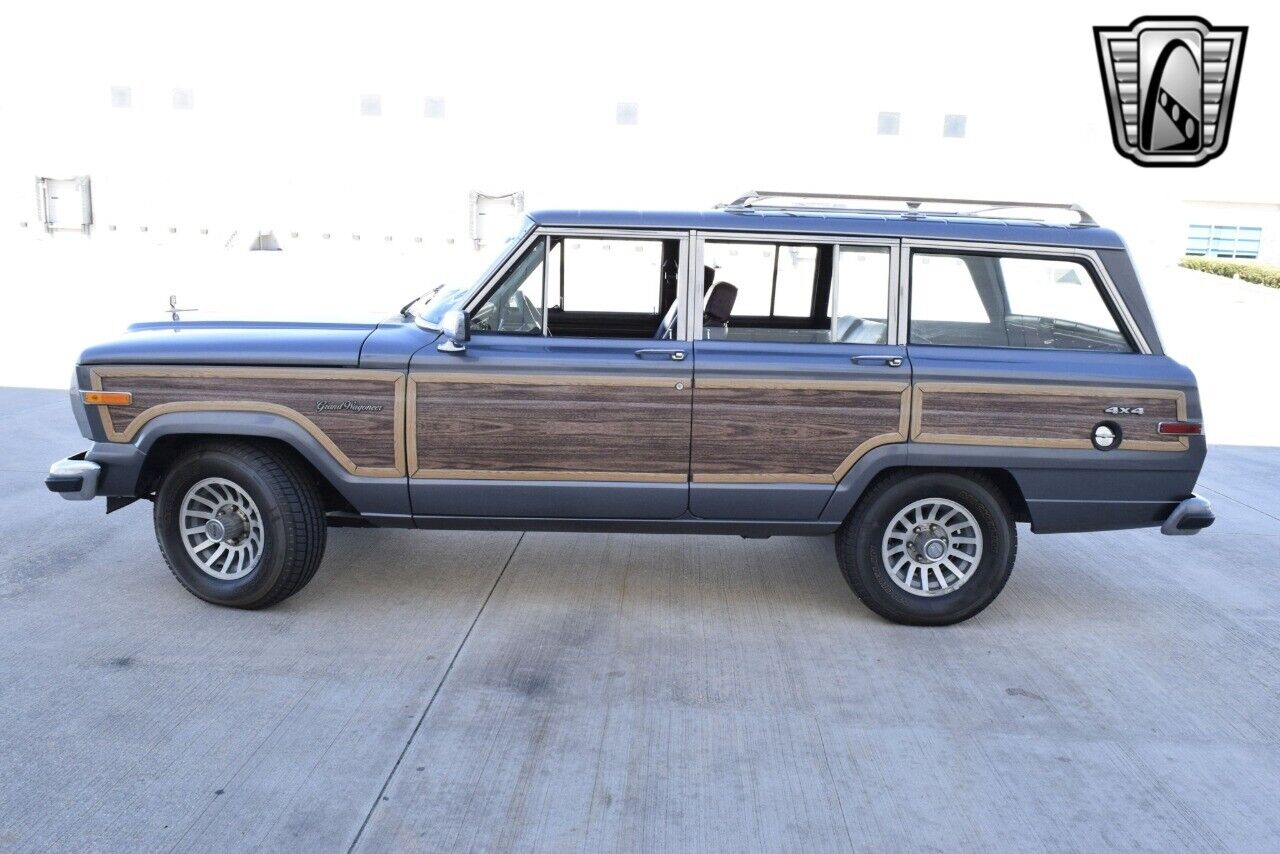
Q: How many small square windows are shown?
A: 7